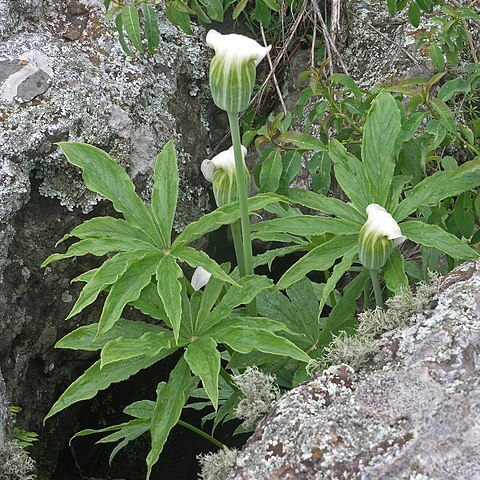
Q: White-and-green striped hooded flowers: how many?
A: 3